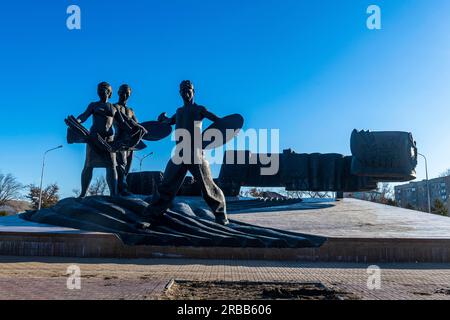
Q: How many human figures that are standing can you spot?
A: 3